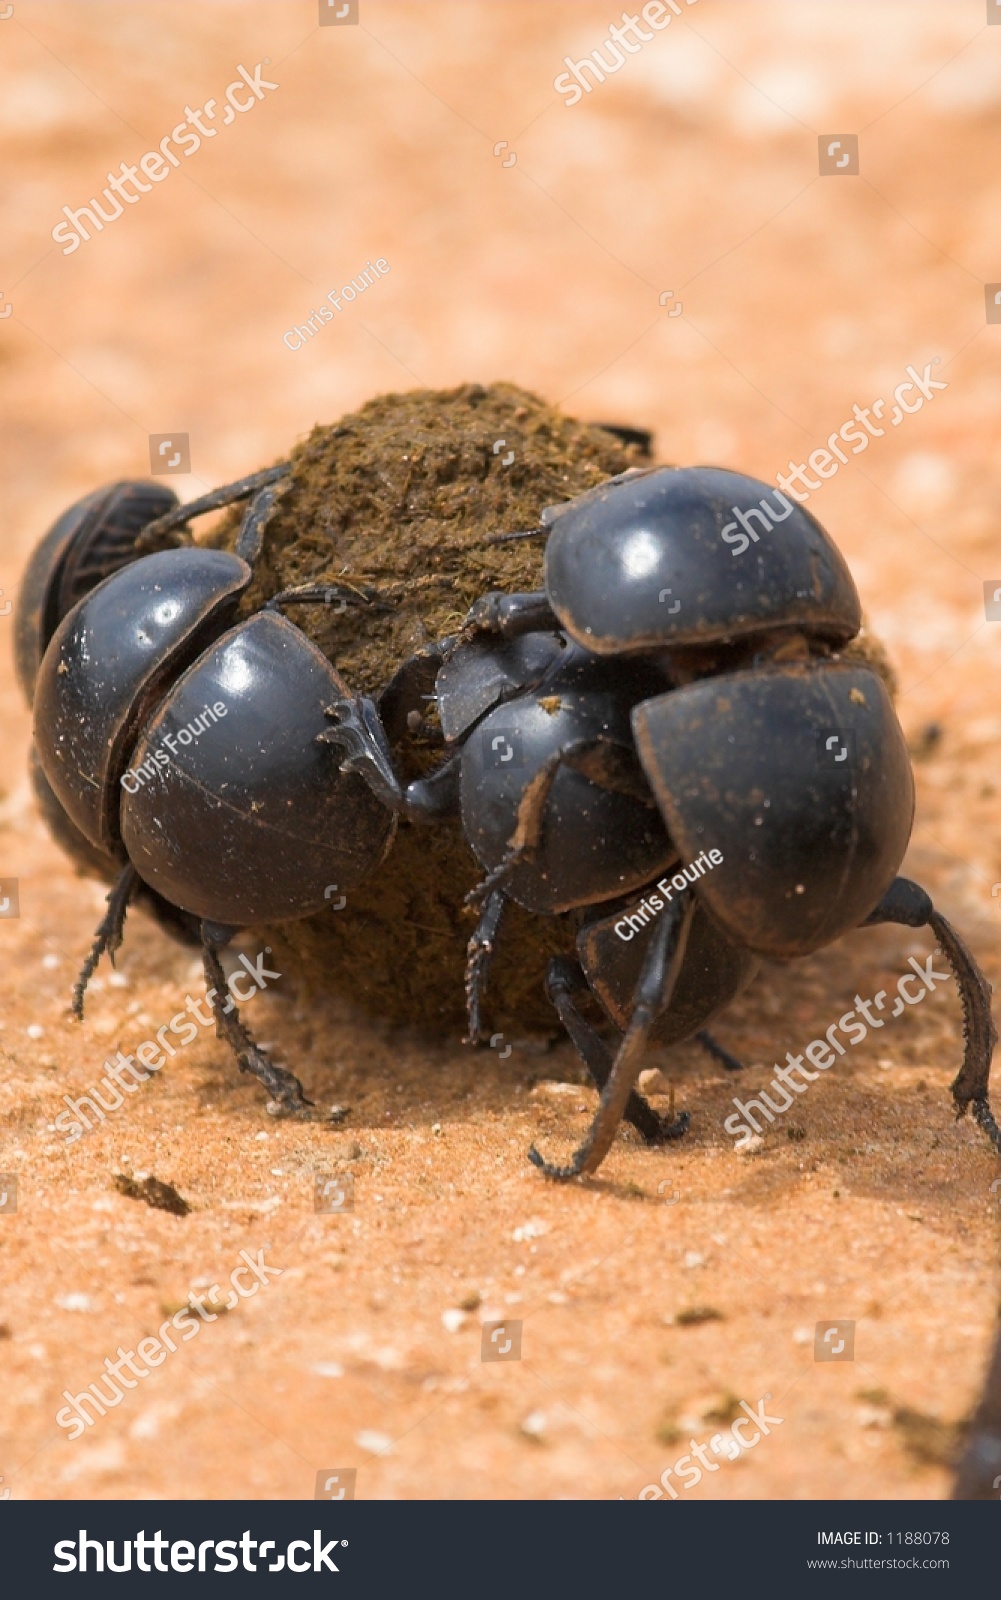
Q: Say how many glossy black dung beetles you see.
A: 4